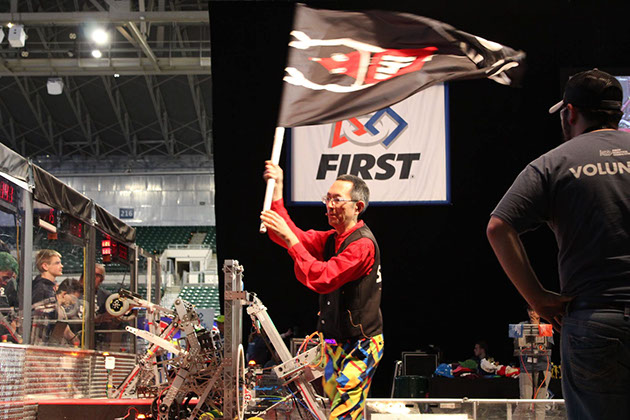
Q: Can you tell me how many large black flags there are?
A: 1